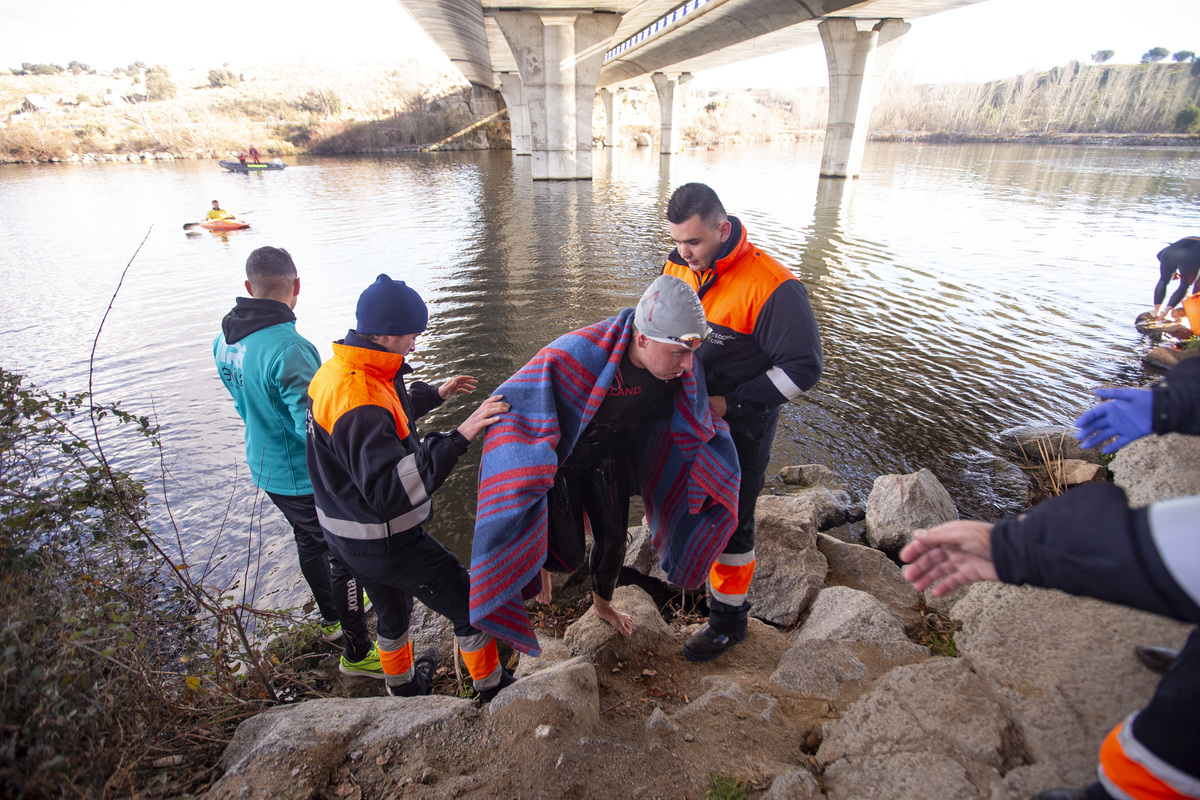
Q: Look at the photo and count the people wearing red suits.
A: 2